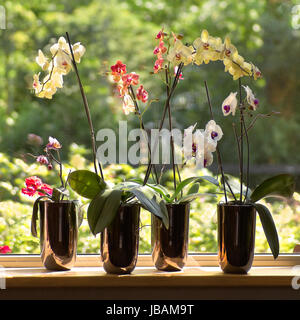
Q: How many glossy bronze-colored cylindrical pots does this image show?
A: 4